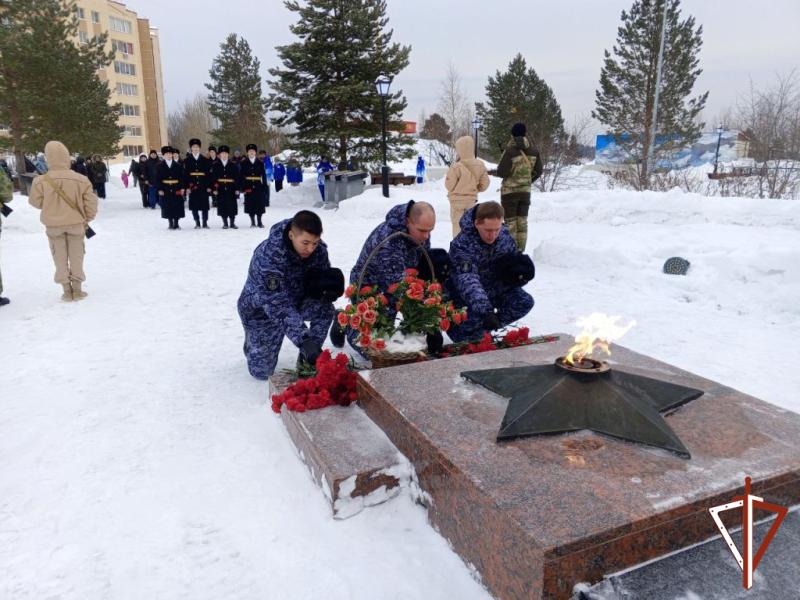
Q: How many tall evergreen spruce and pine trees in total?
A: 5